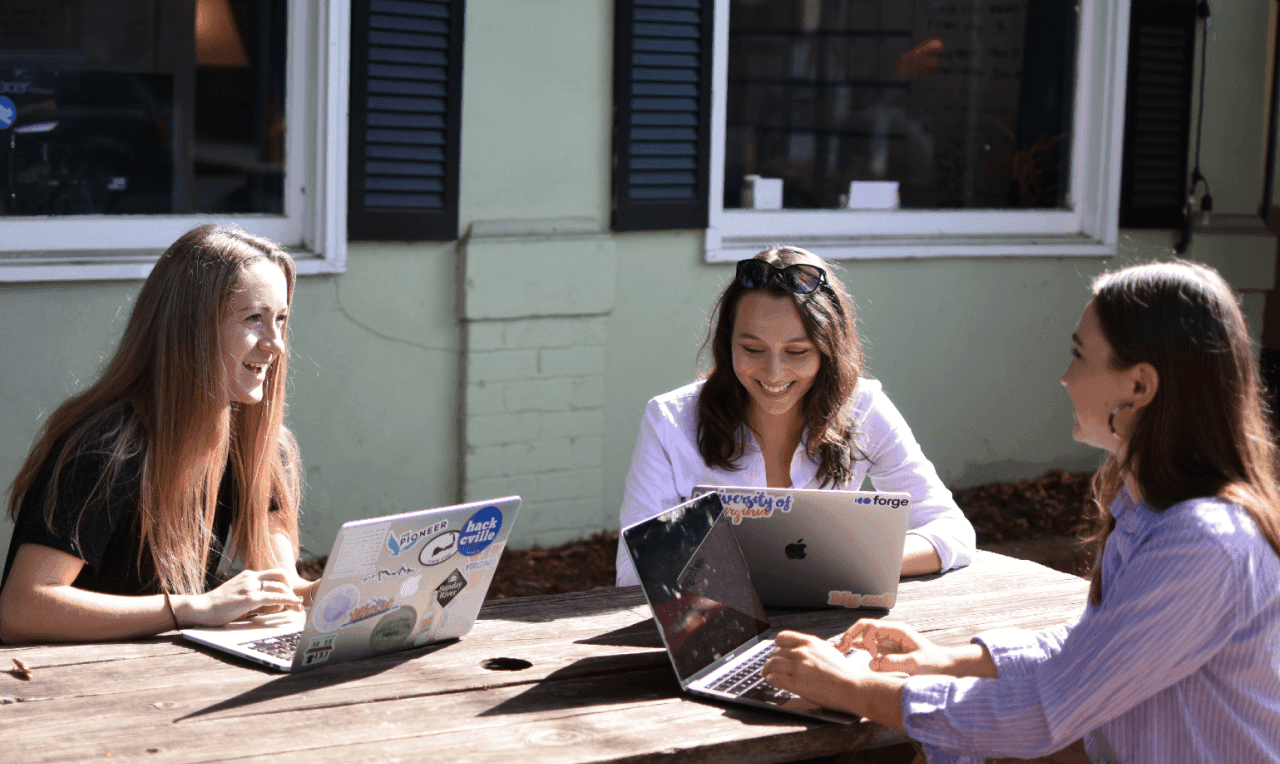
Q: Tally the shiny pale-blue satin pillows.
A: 0